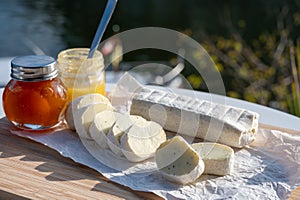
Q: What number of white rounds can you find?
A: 7